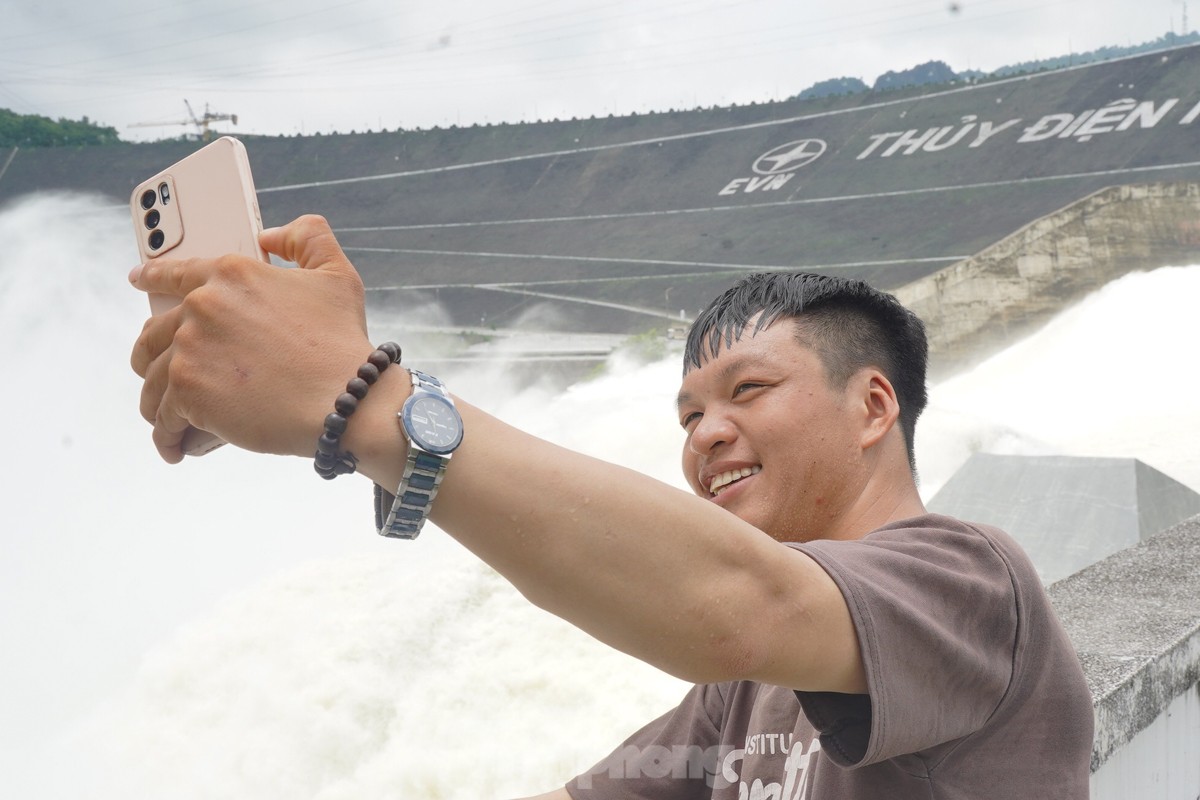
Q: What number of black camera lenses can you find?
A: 3